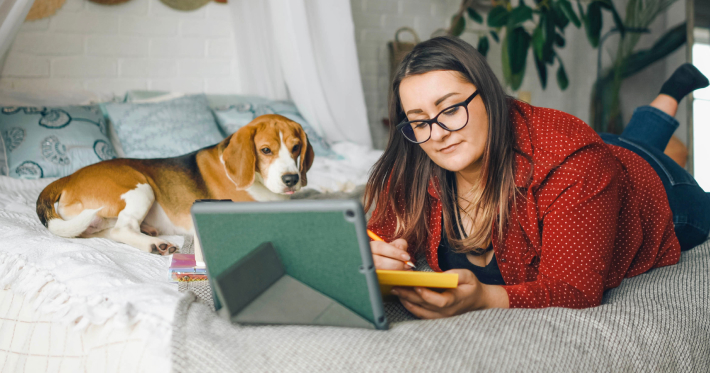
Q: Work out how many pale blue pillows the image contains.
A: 3